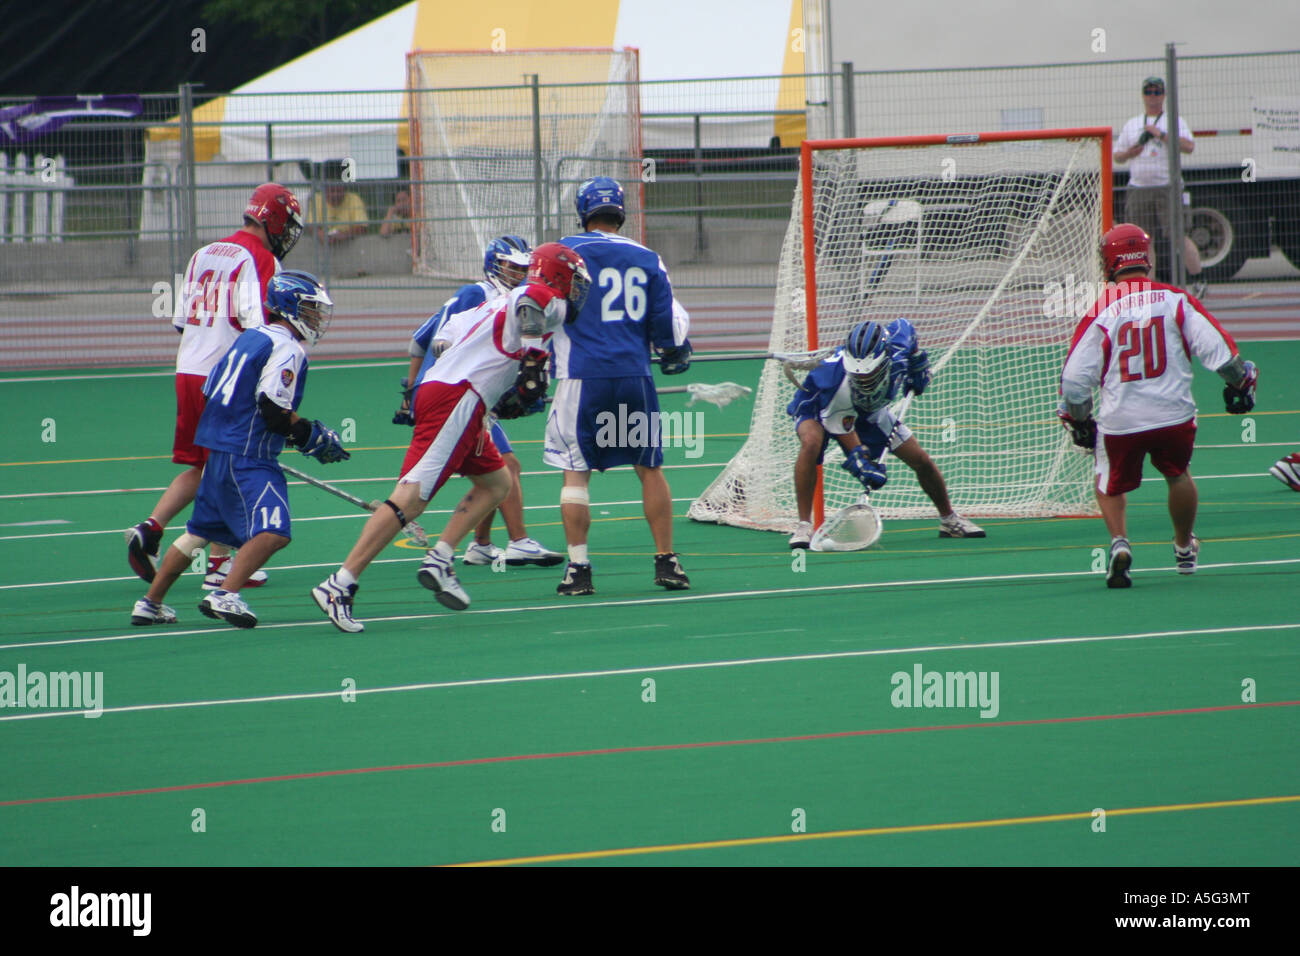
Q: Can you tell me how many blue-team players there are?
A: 4